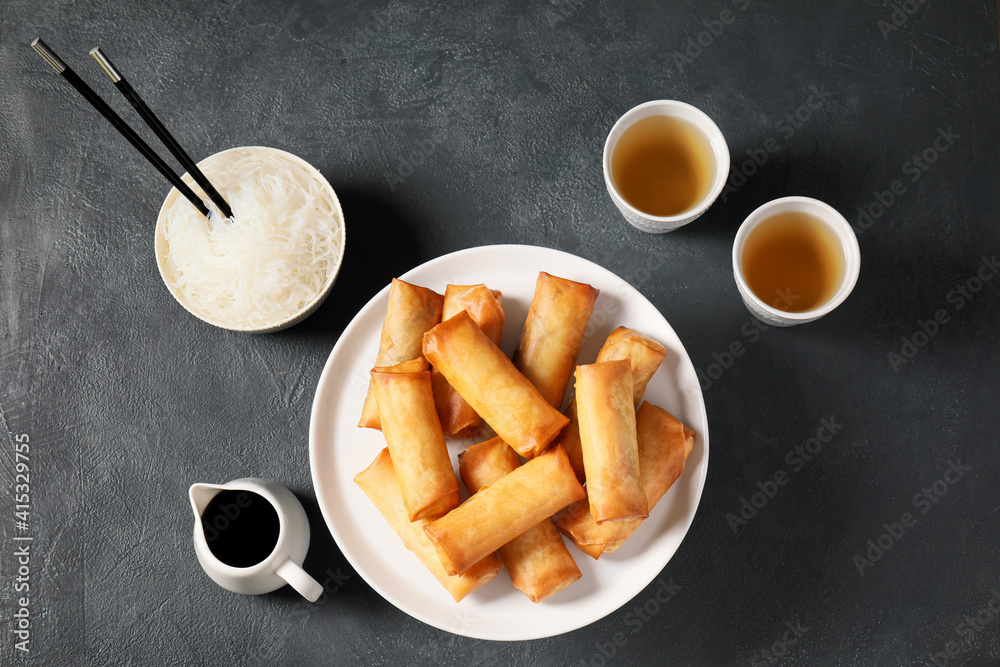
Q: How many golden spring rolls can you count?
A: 11